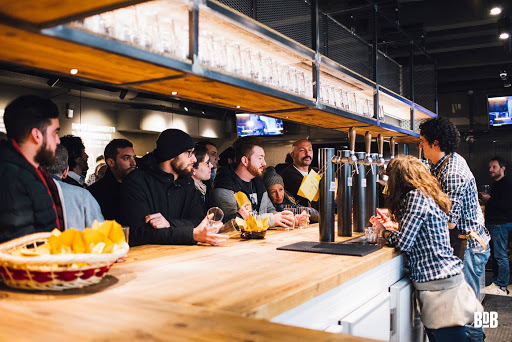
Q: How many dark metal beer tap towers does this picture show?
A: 4